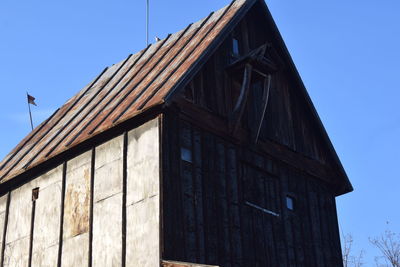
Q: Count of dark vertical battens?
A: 5